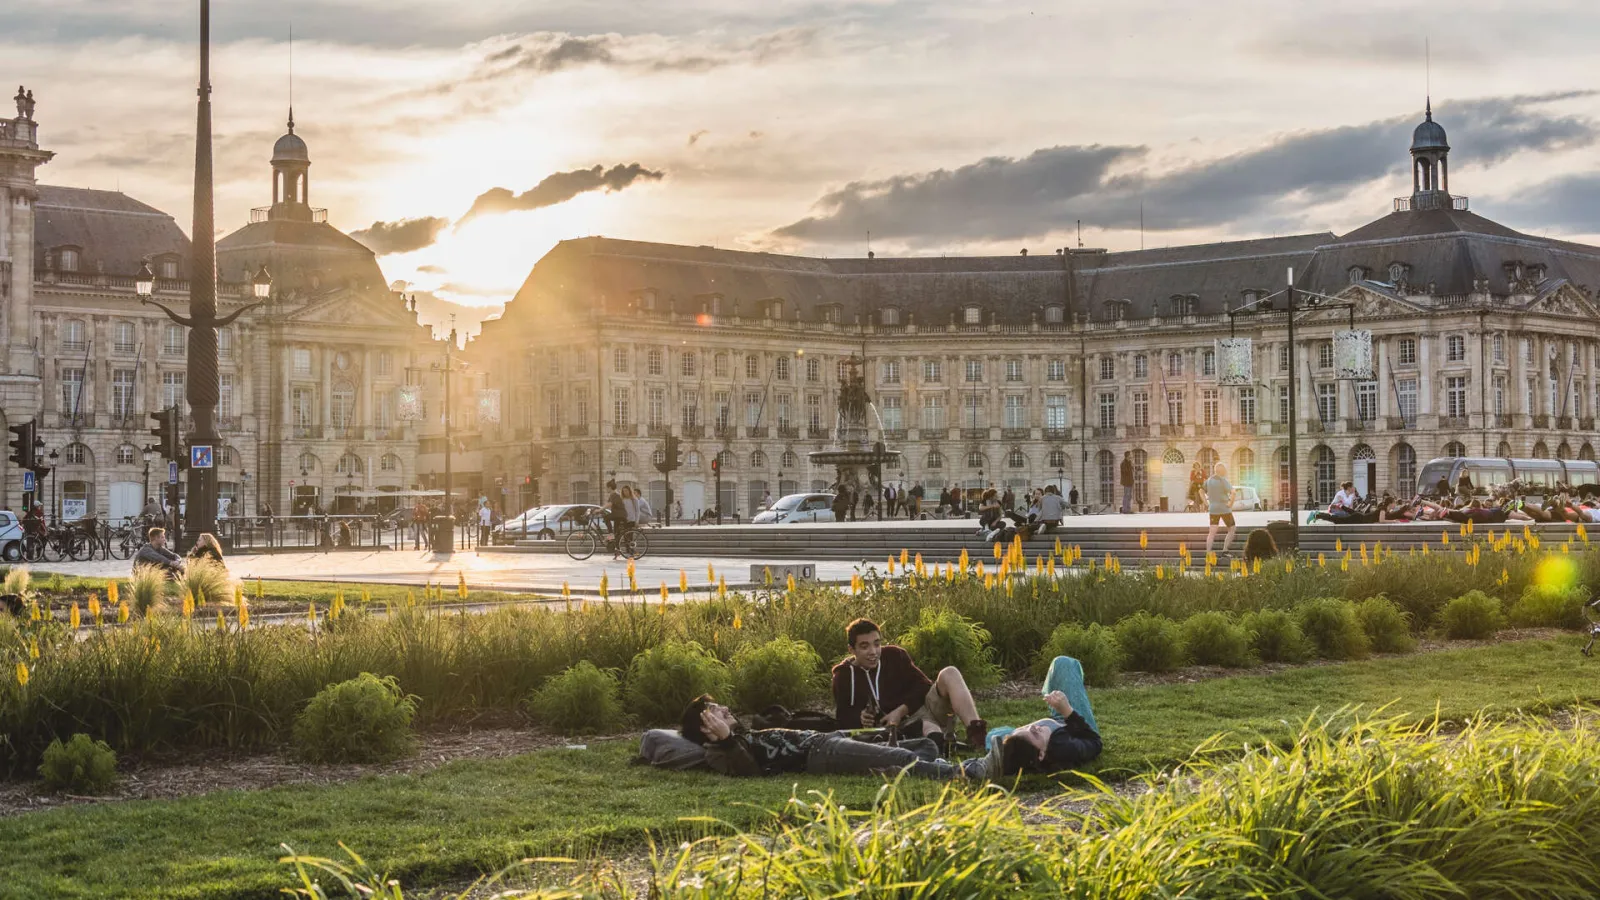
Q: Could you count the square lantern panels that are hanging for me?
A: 4